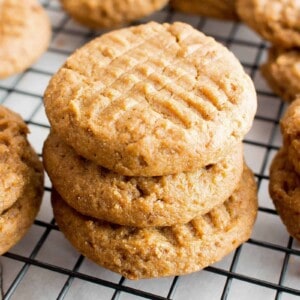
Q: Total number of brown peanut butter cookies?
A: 12